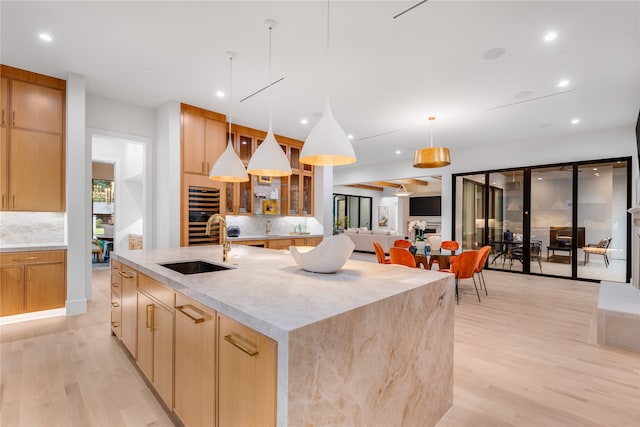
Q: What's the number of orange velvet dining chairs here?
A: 6